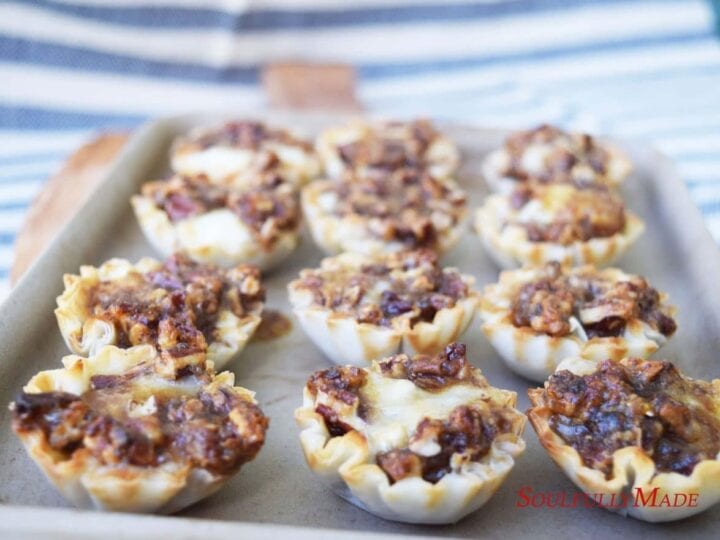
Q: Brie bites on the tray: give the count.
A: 12